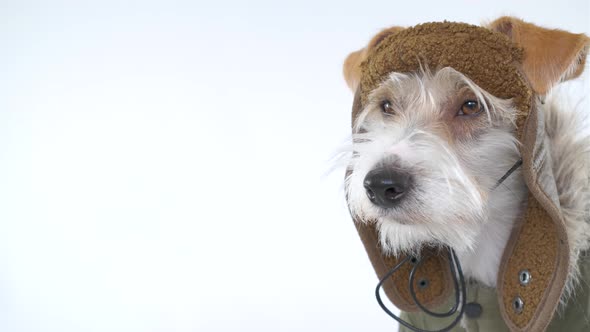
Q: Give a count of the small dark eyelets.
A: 4